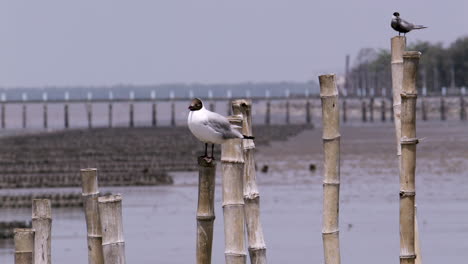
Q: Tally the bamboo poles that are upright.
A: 10